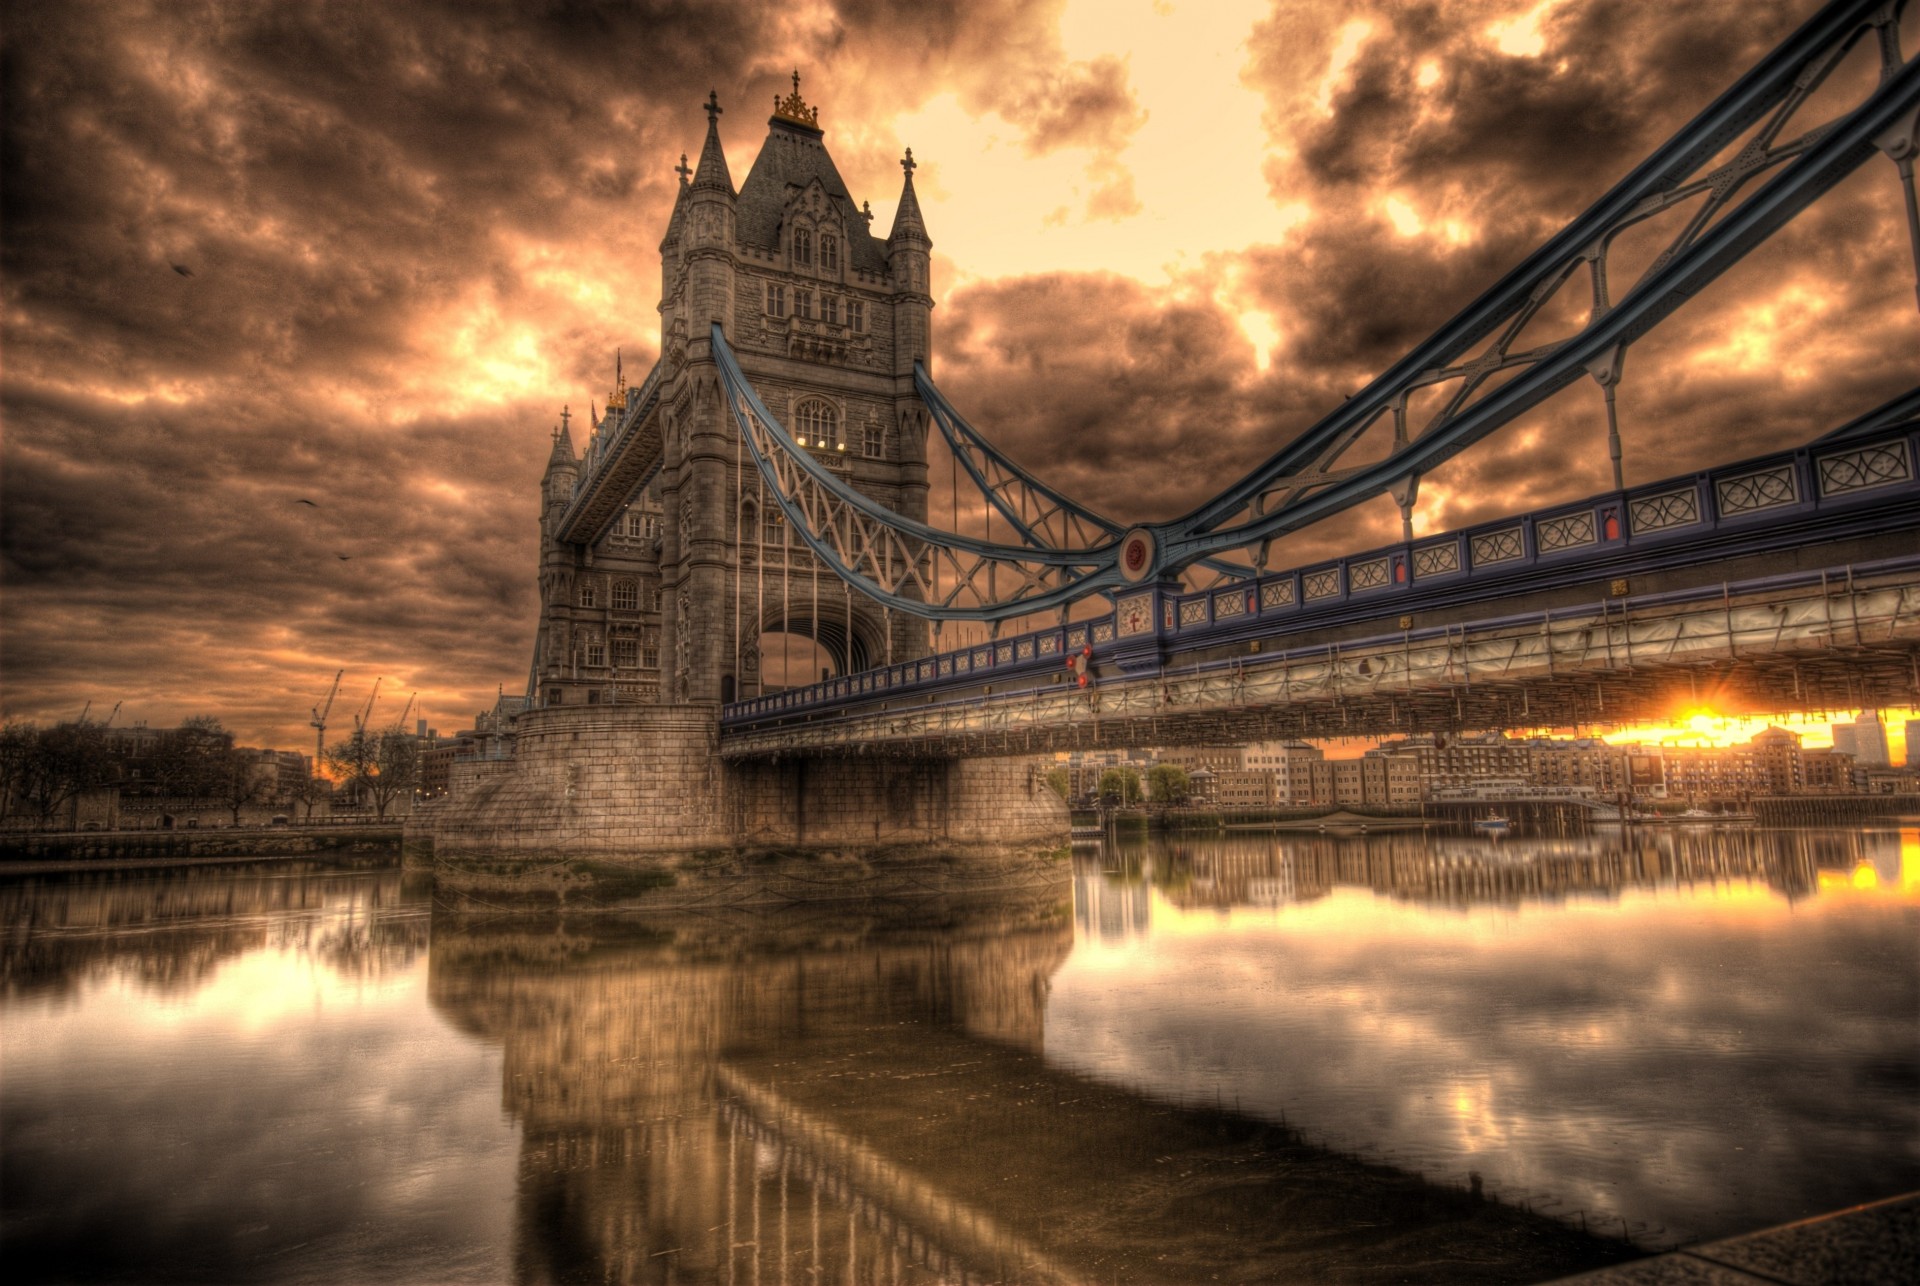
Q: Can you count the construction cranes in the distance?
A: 5